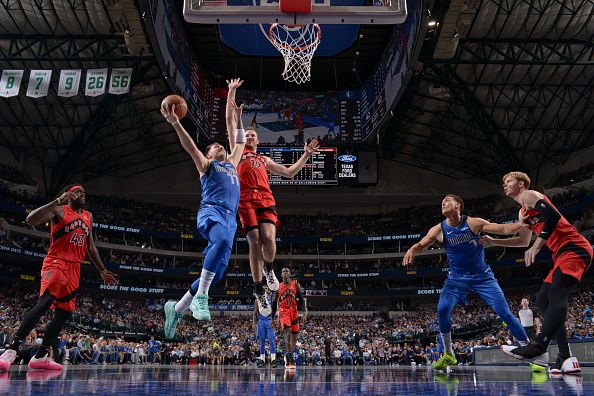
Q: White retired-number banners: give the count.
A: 5